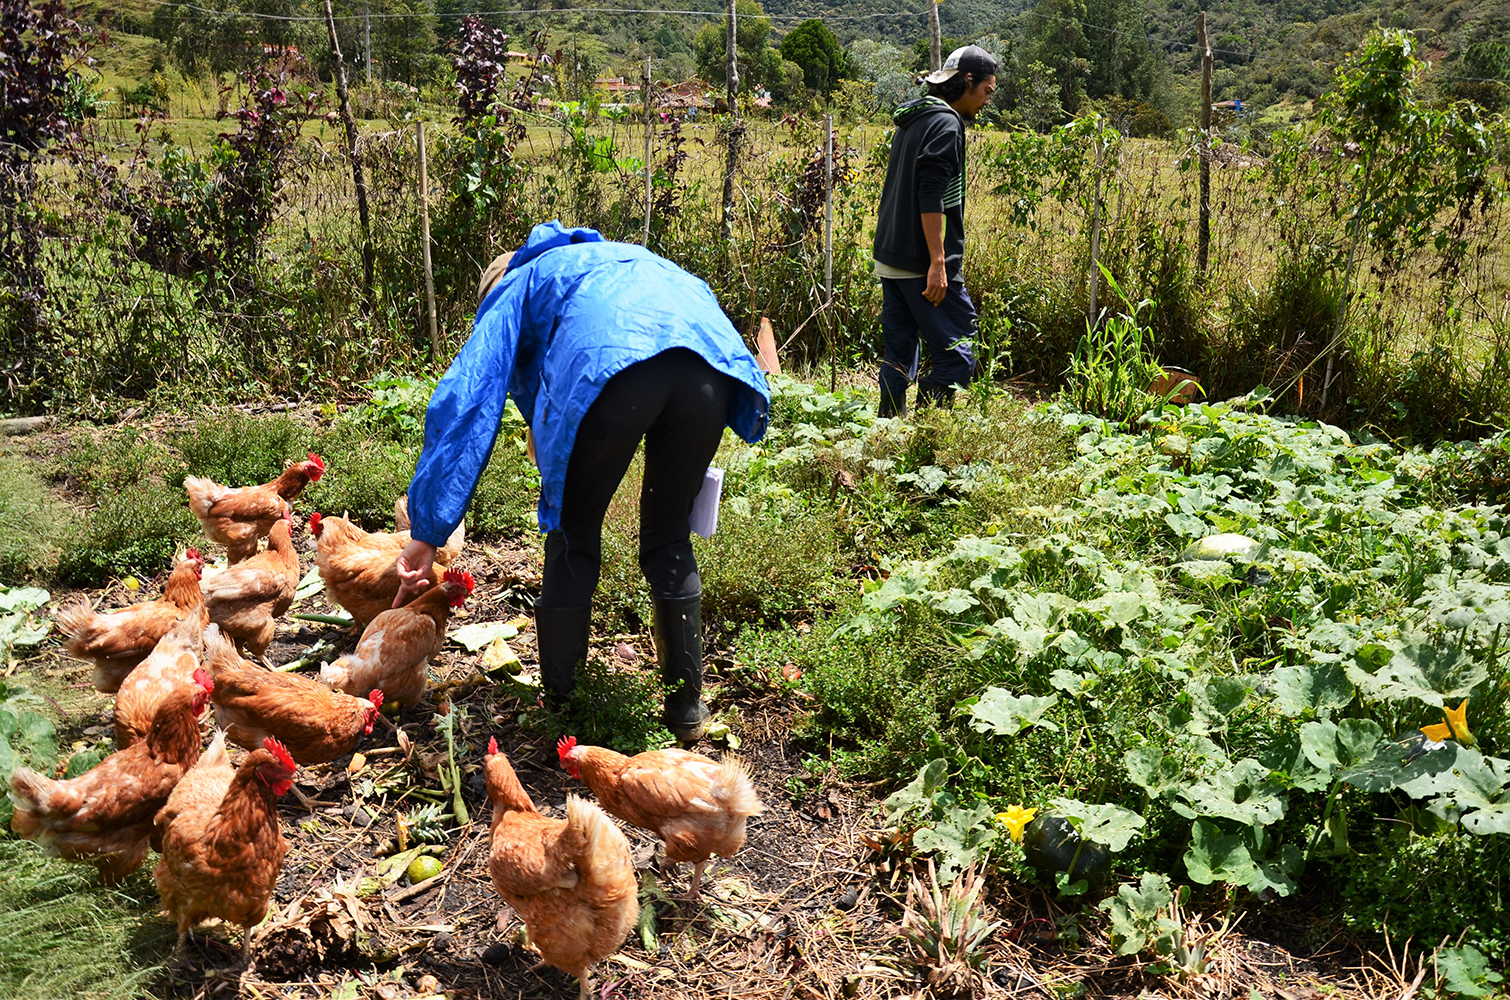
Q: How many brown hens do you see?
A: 12